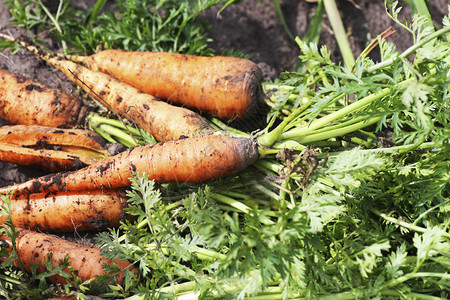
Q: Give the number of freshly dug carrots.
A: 7